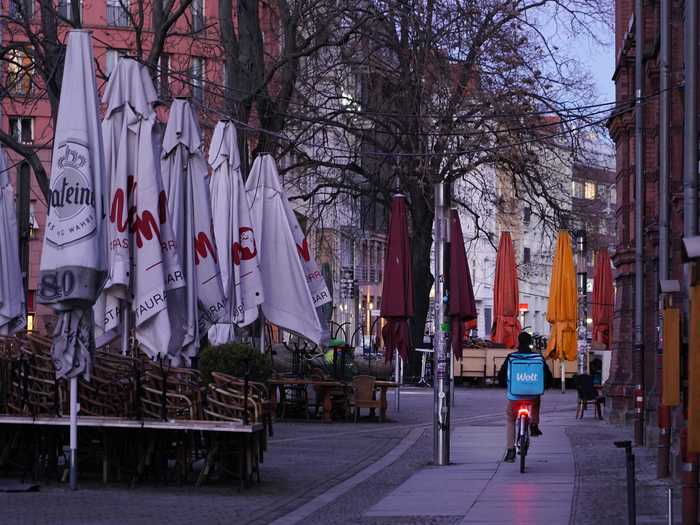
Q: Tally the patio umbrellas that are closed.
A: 11